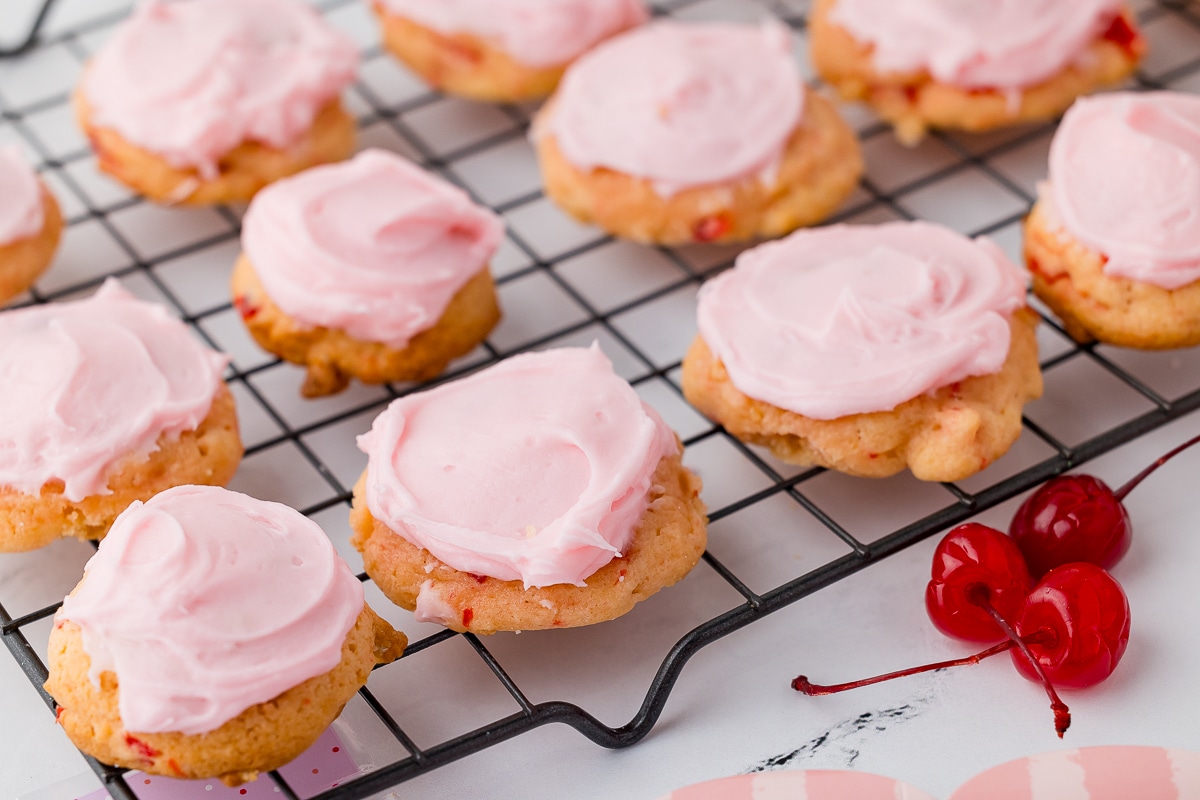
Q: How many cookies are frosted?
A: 11